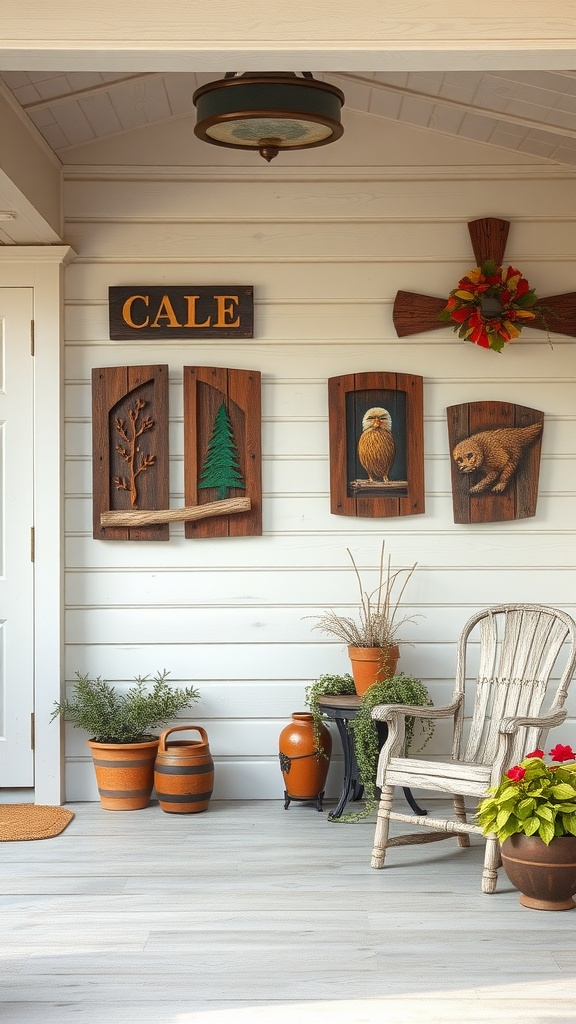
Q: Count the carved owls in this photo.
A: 1